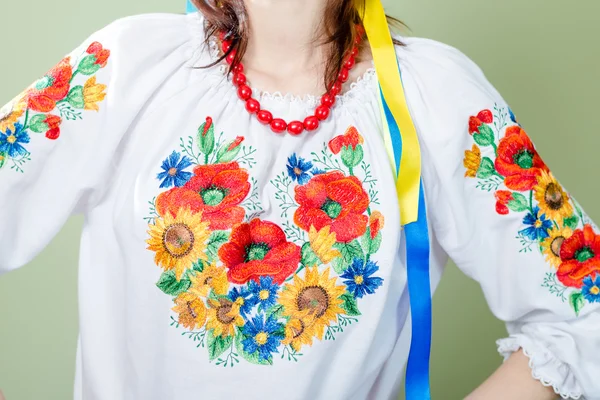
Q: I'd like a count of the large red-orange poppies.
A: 6